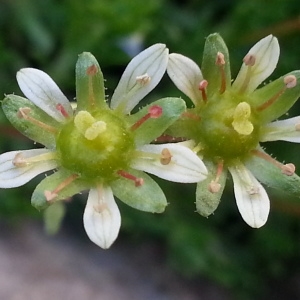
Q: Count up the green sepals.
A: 10